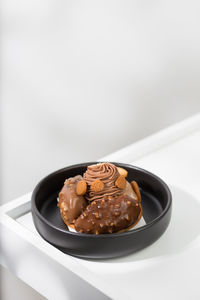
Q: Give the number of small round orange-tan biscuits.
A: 3